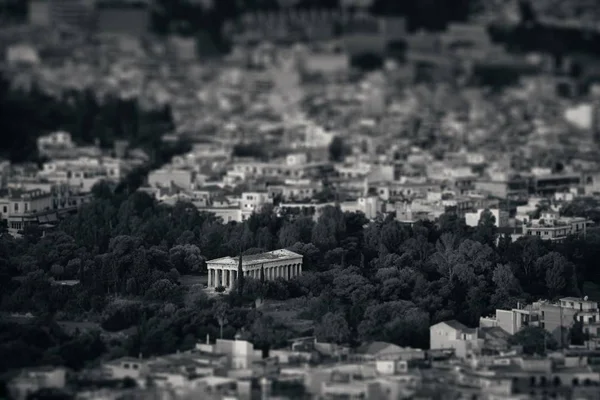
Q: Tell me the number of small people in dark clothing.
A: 0